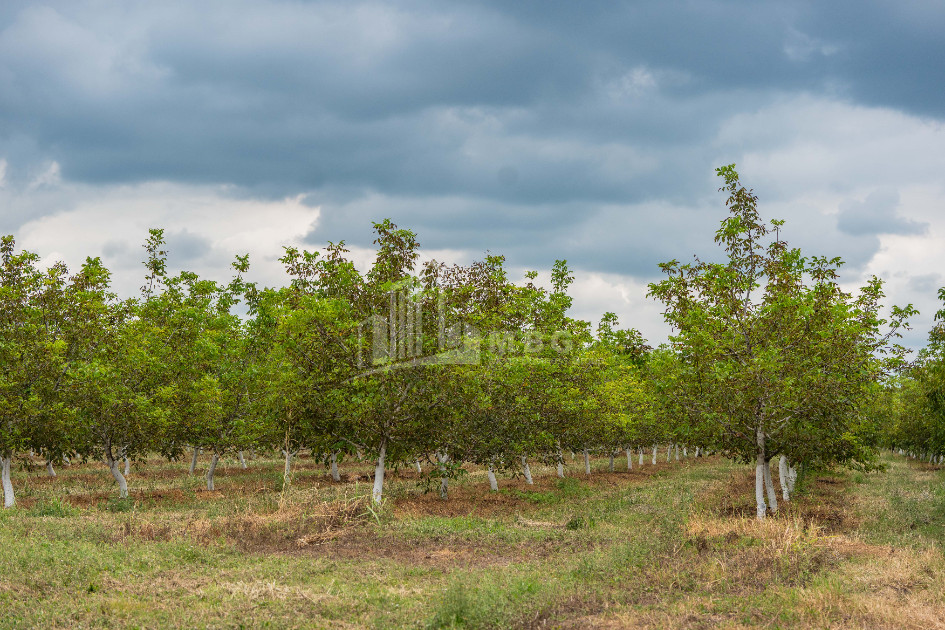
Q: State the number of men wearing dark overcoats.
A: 0